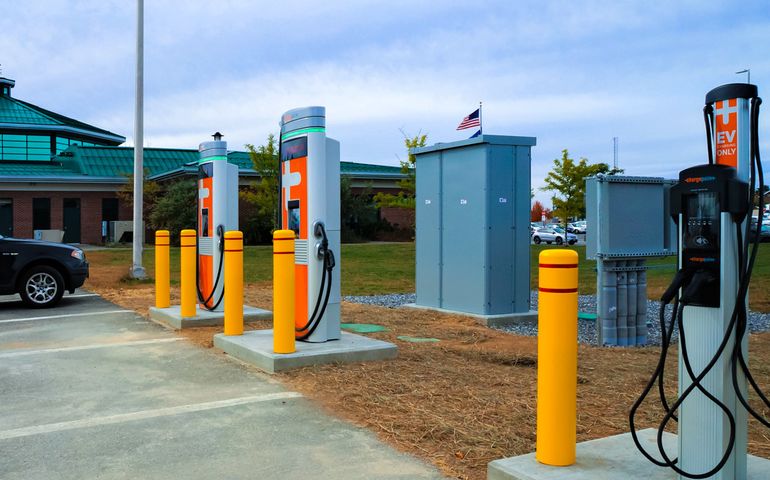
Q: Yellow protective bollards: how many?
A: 5